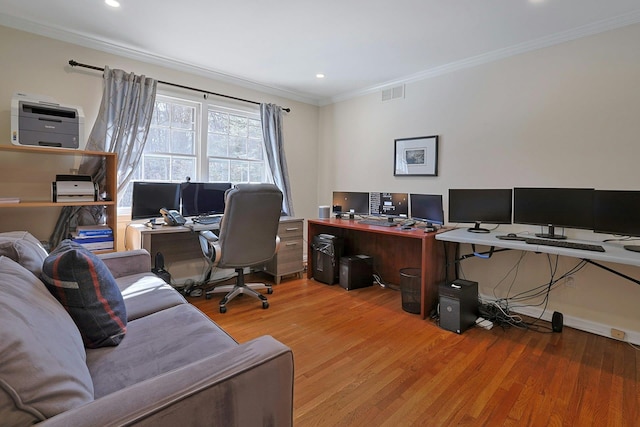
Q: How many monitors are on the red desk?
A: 3